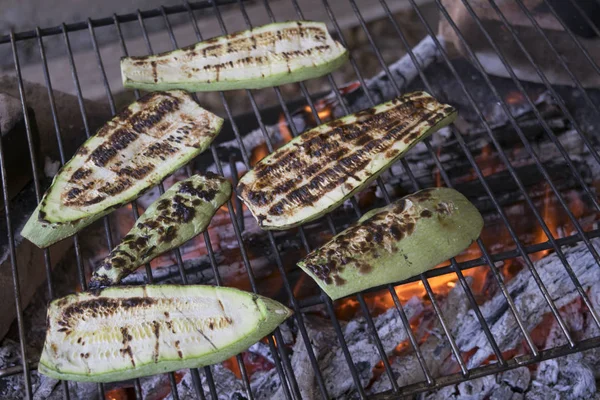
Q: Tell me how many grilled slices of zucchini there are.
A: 6